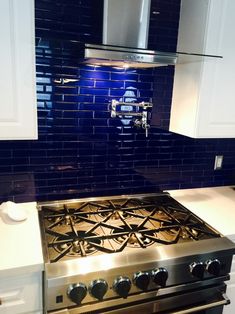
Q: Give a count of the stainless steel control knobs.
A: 7